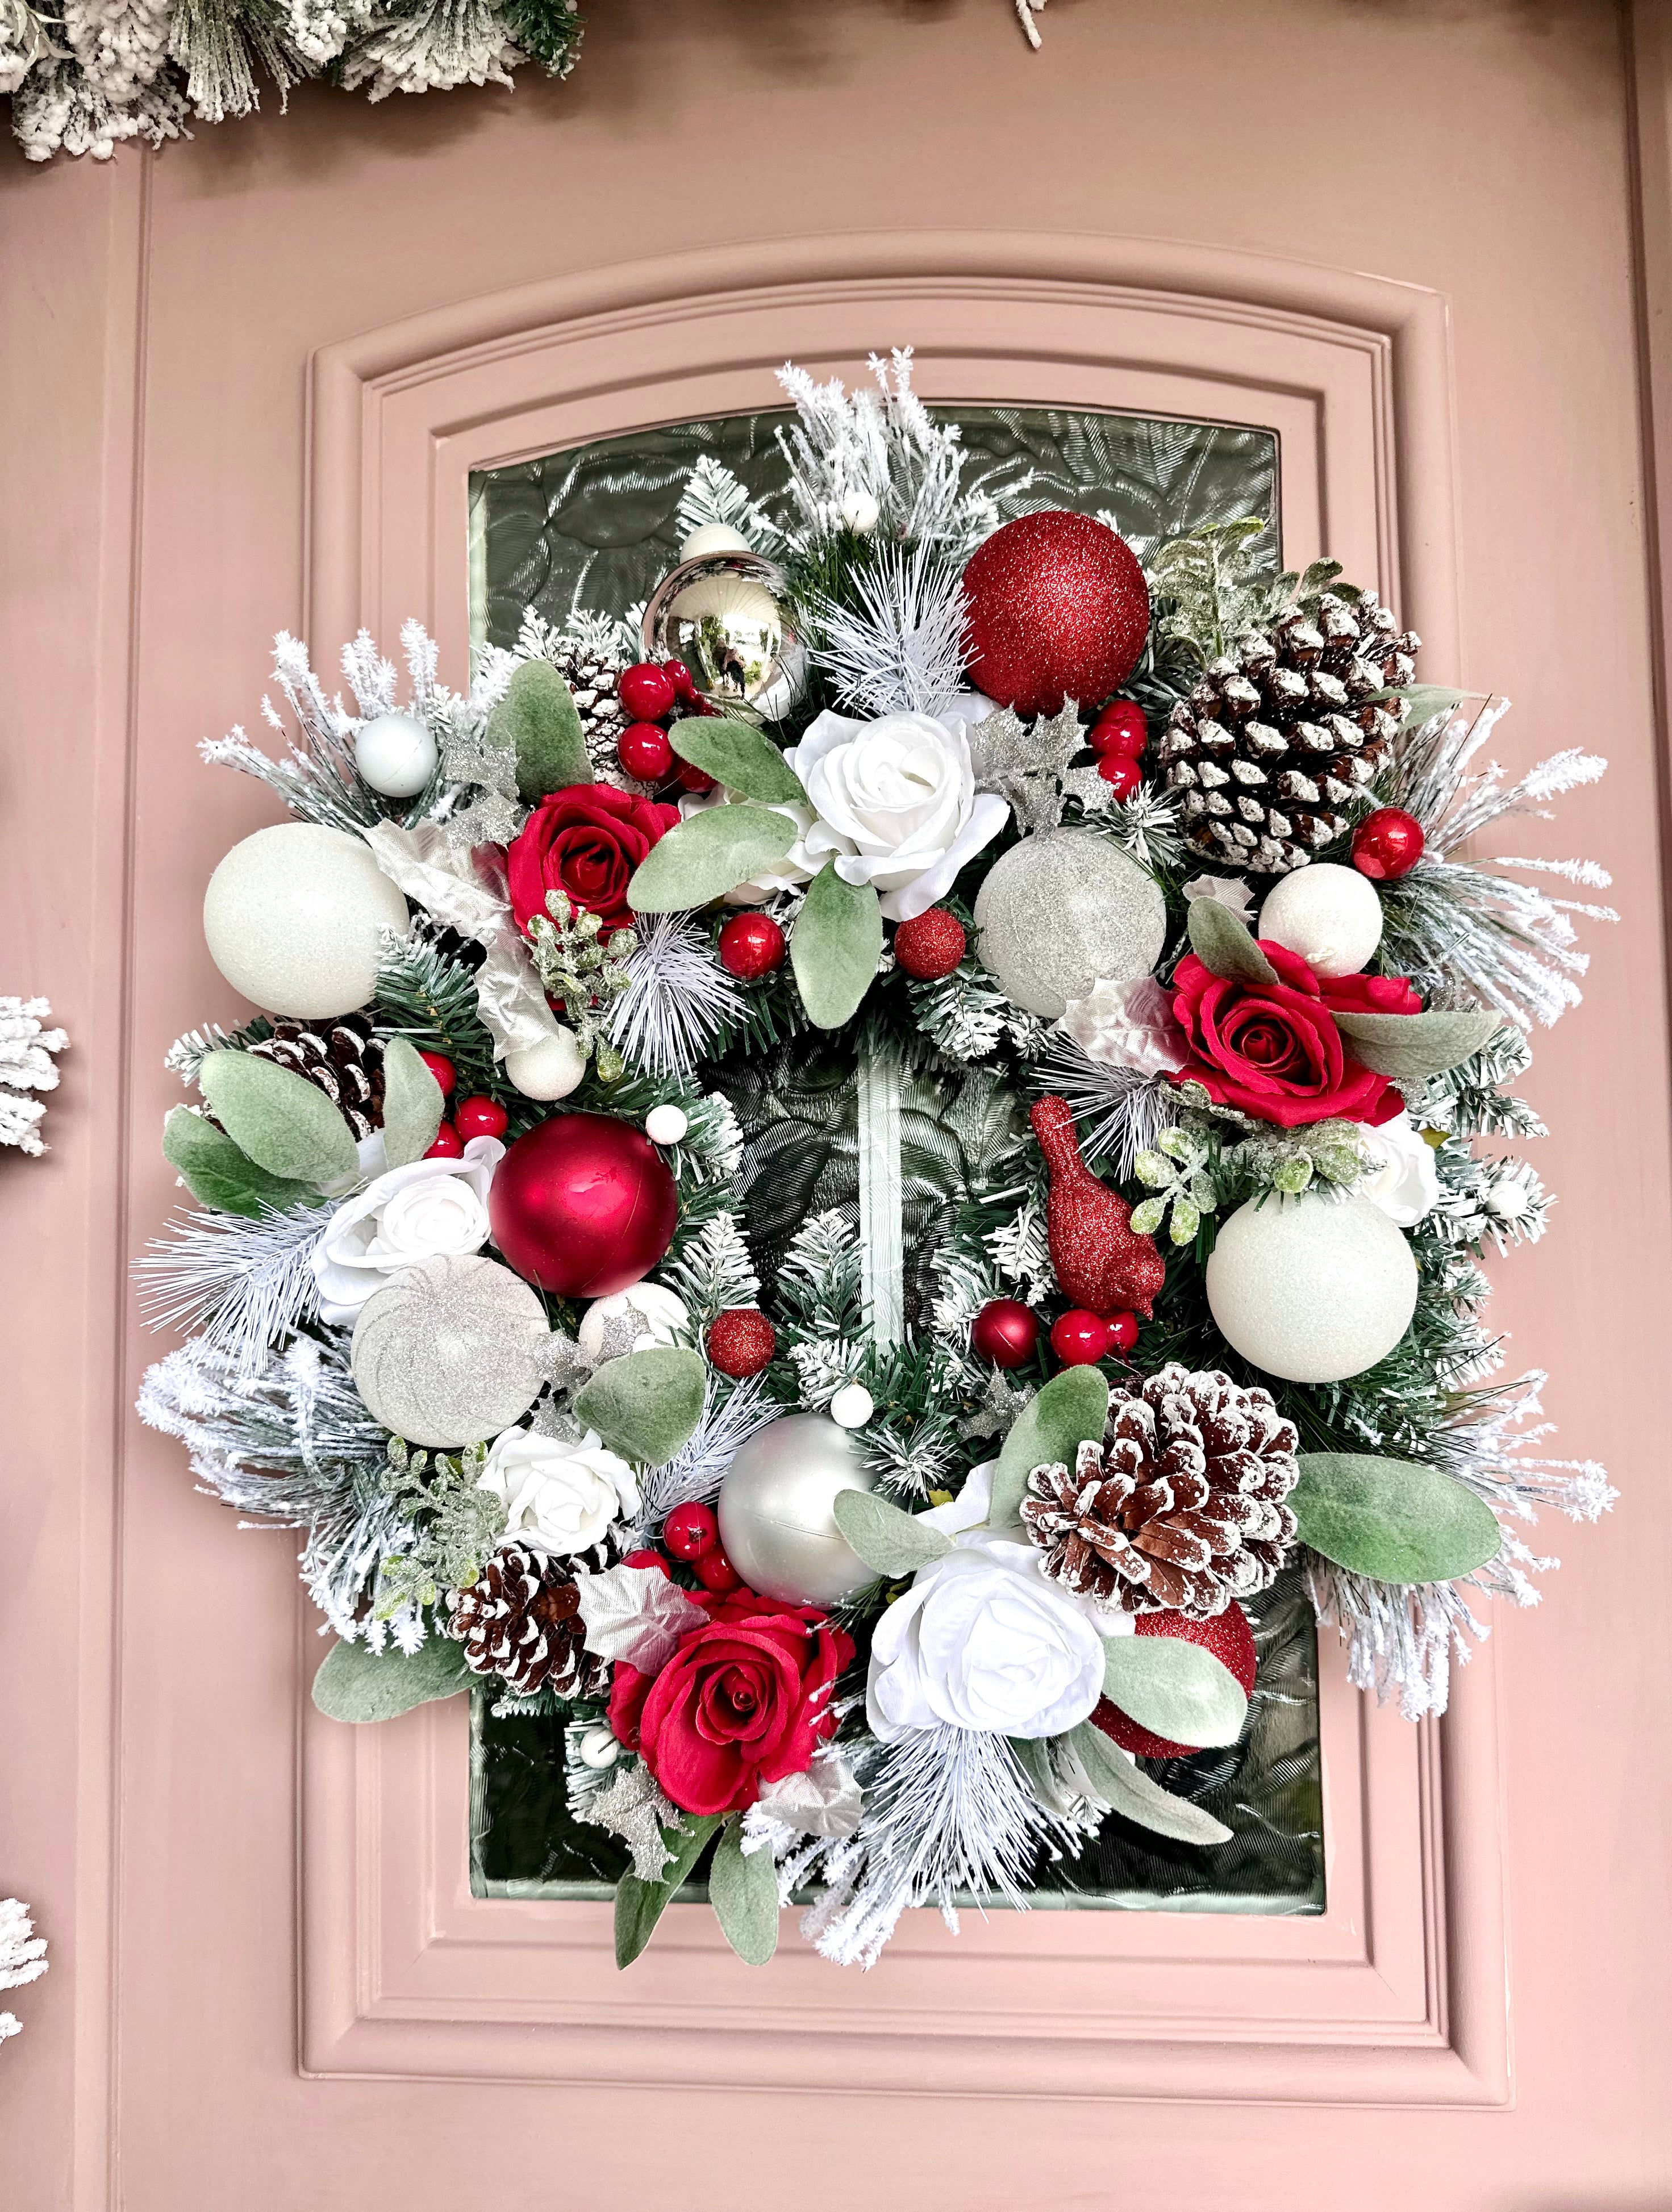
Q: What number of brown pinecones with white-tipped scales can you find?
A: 5